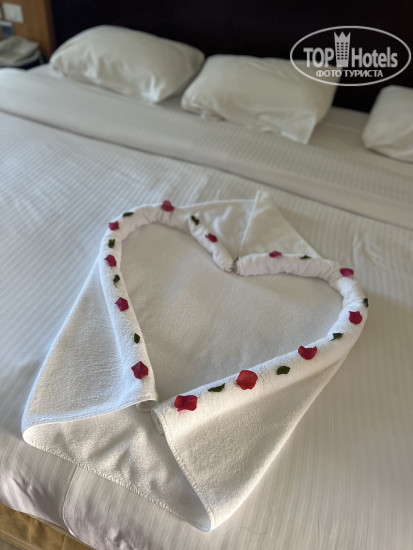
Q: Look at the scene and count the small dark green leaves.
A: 10